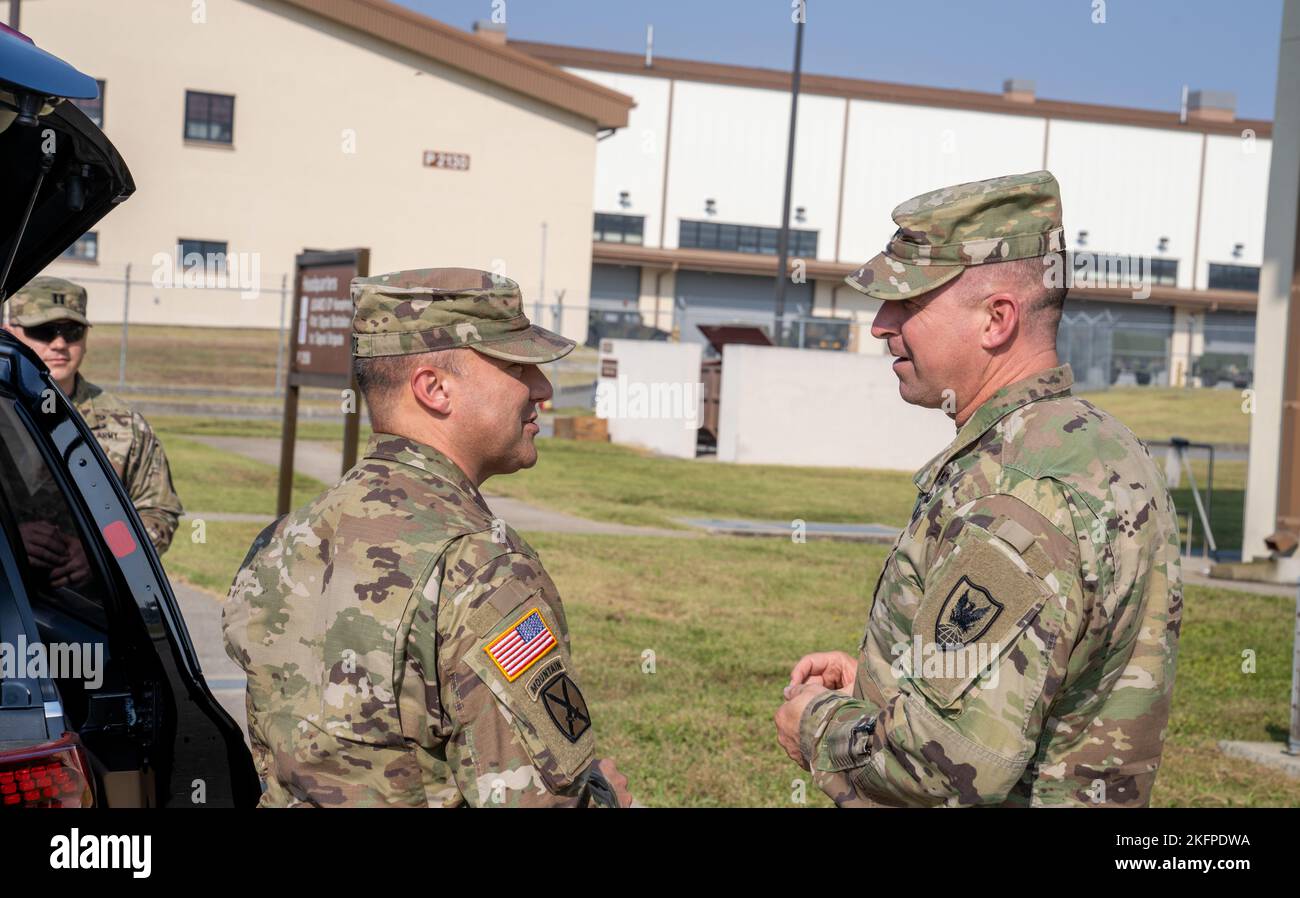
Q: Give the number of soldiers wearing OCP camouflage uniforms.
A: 3